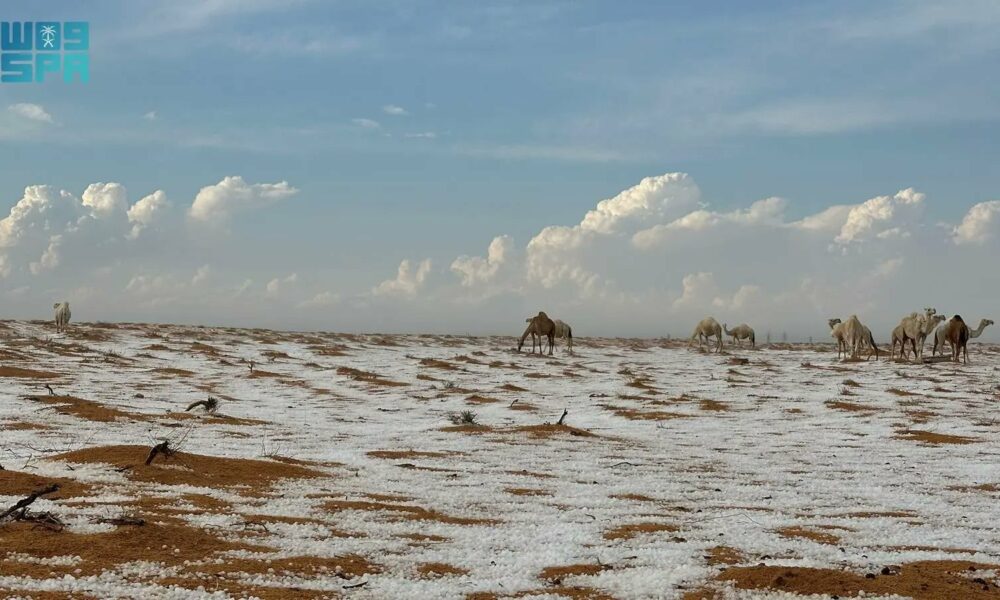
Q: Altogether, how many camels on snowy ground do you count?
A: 11